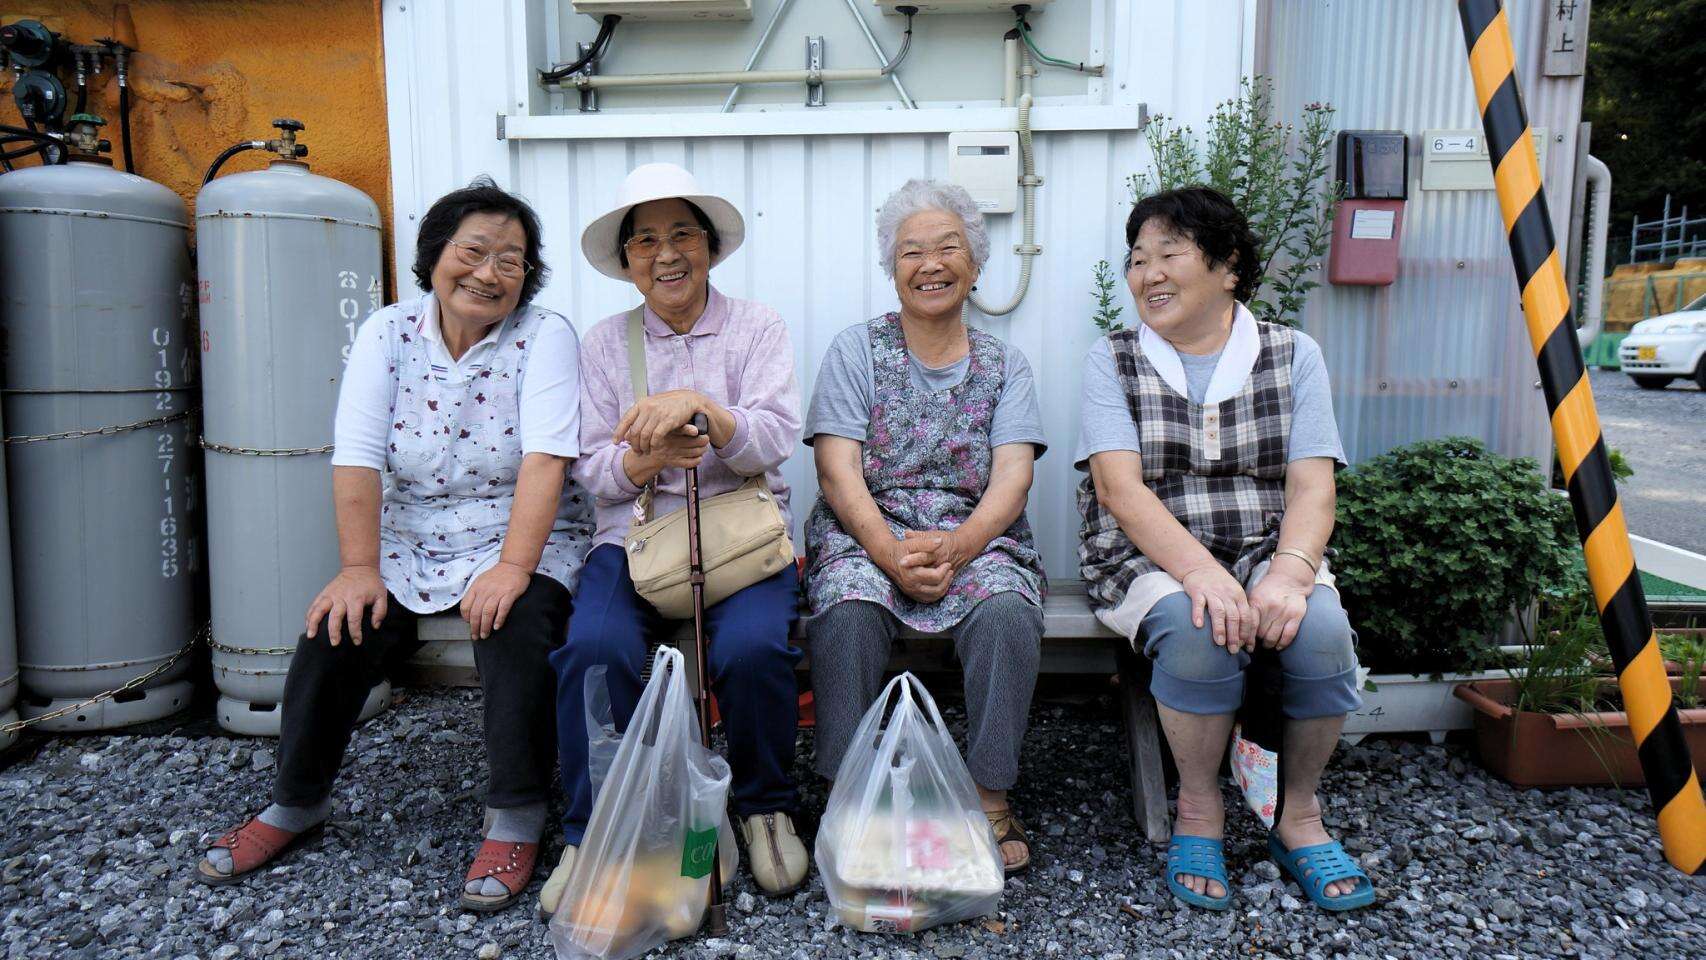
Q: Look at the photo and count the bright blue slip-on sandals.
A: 2